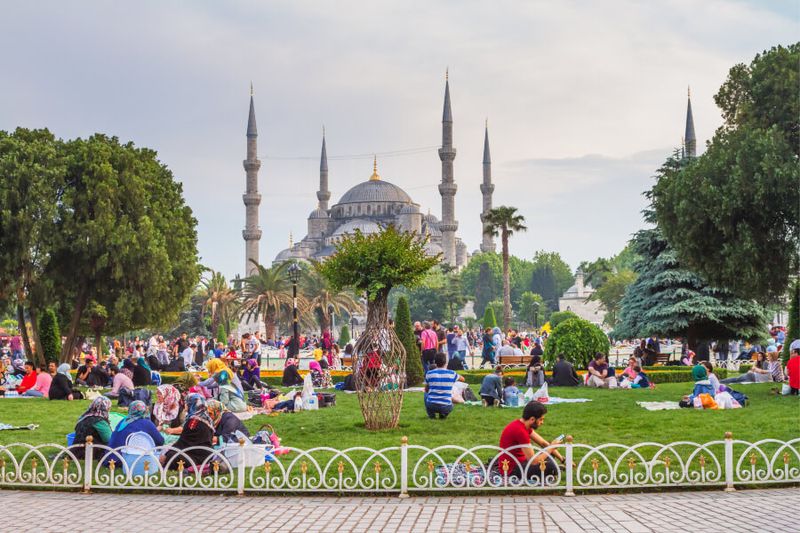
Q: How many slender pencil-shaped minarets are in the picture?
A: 5